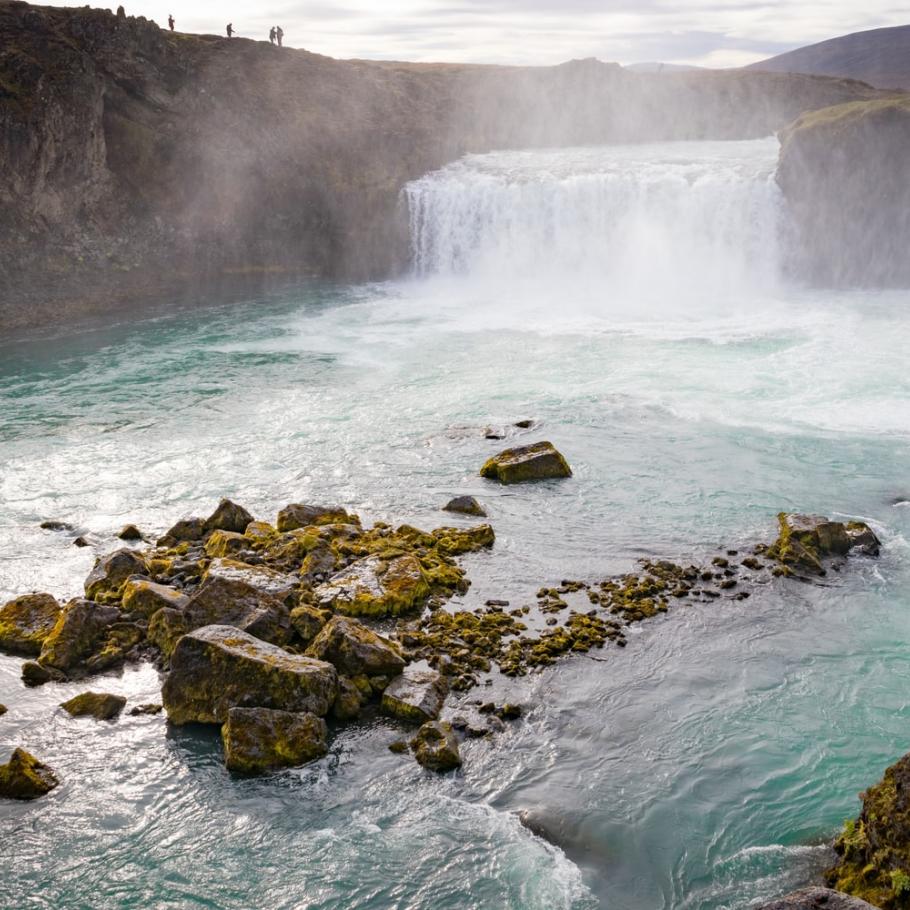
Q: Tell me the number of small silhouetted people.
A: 4